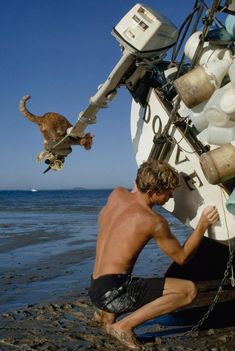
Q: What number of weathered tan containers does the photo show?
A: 2